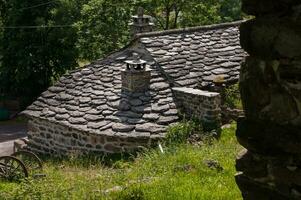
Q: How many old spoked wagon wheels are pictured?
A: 2